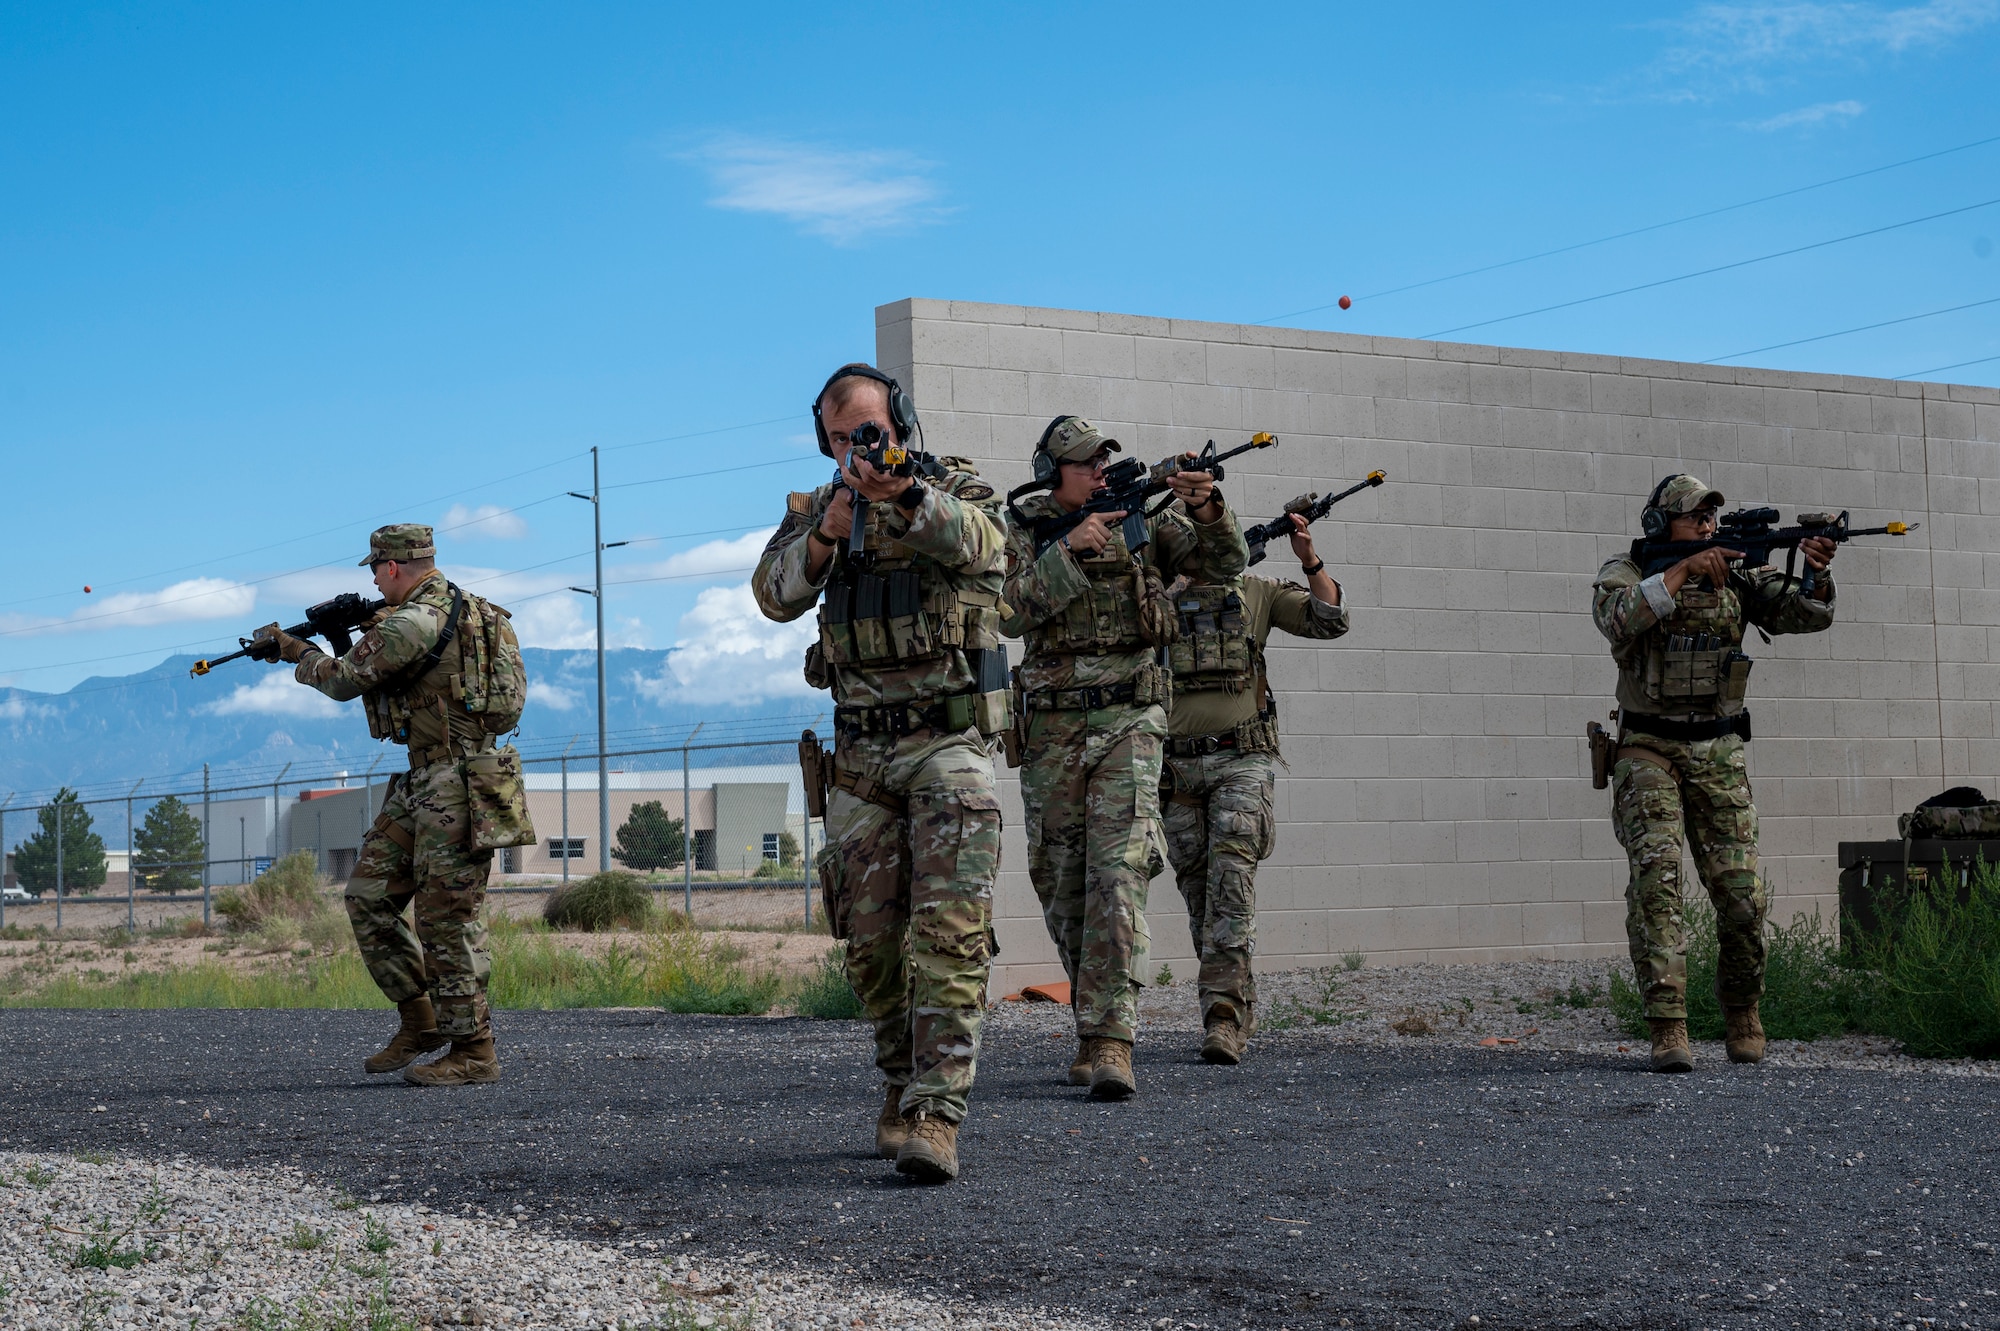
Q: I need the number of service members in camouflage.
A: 5